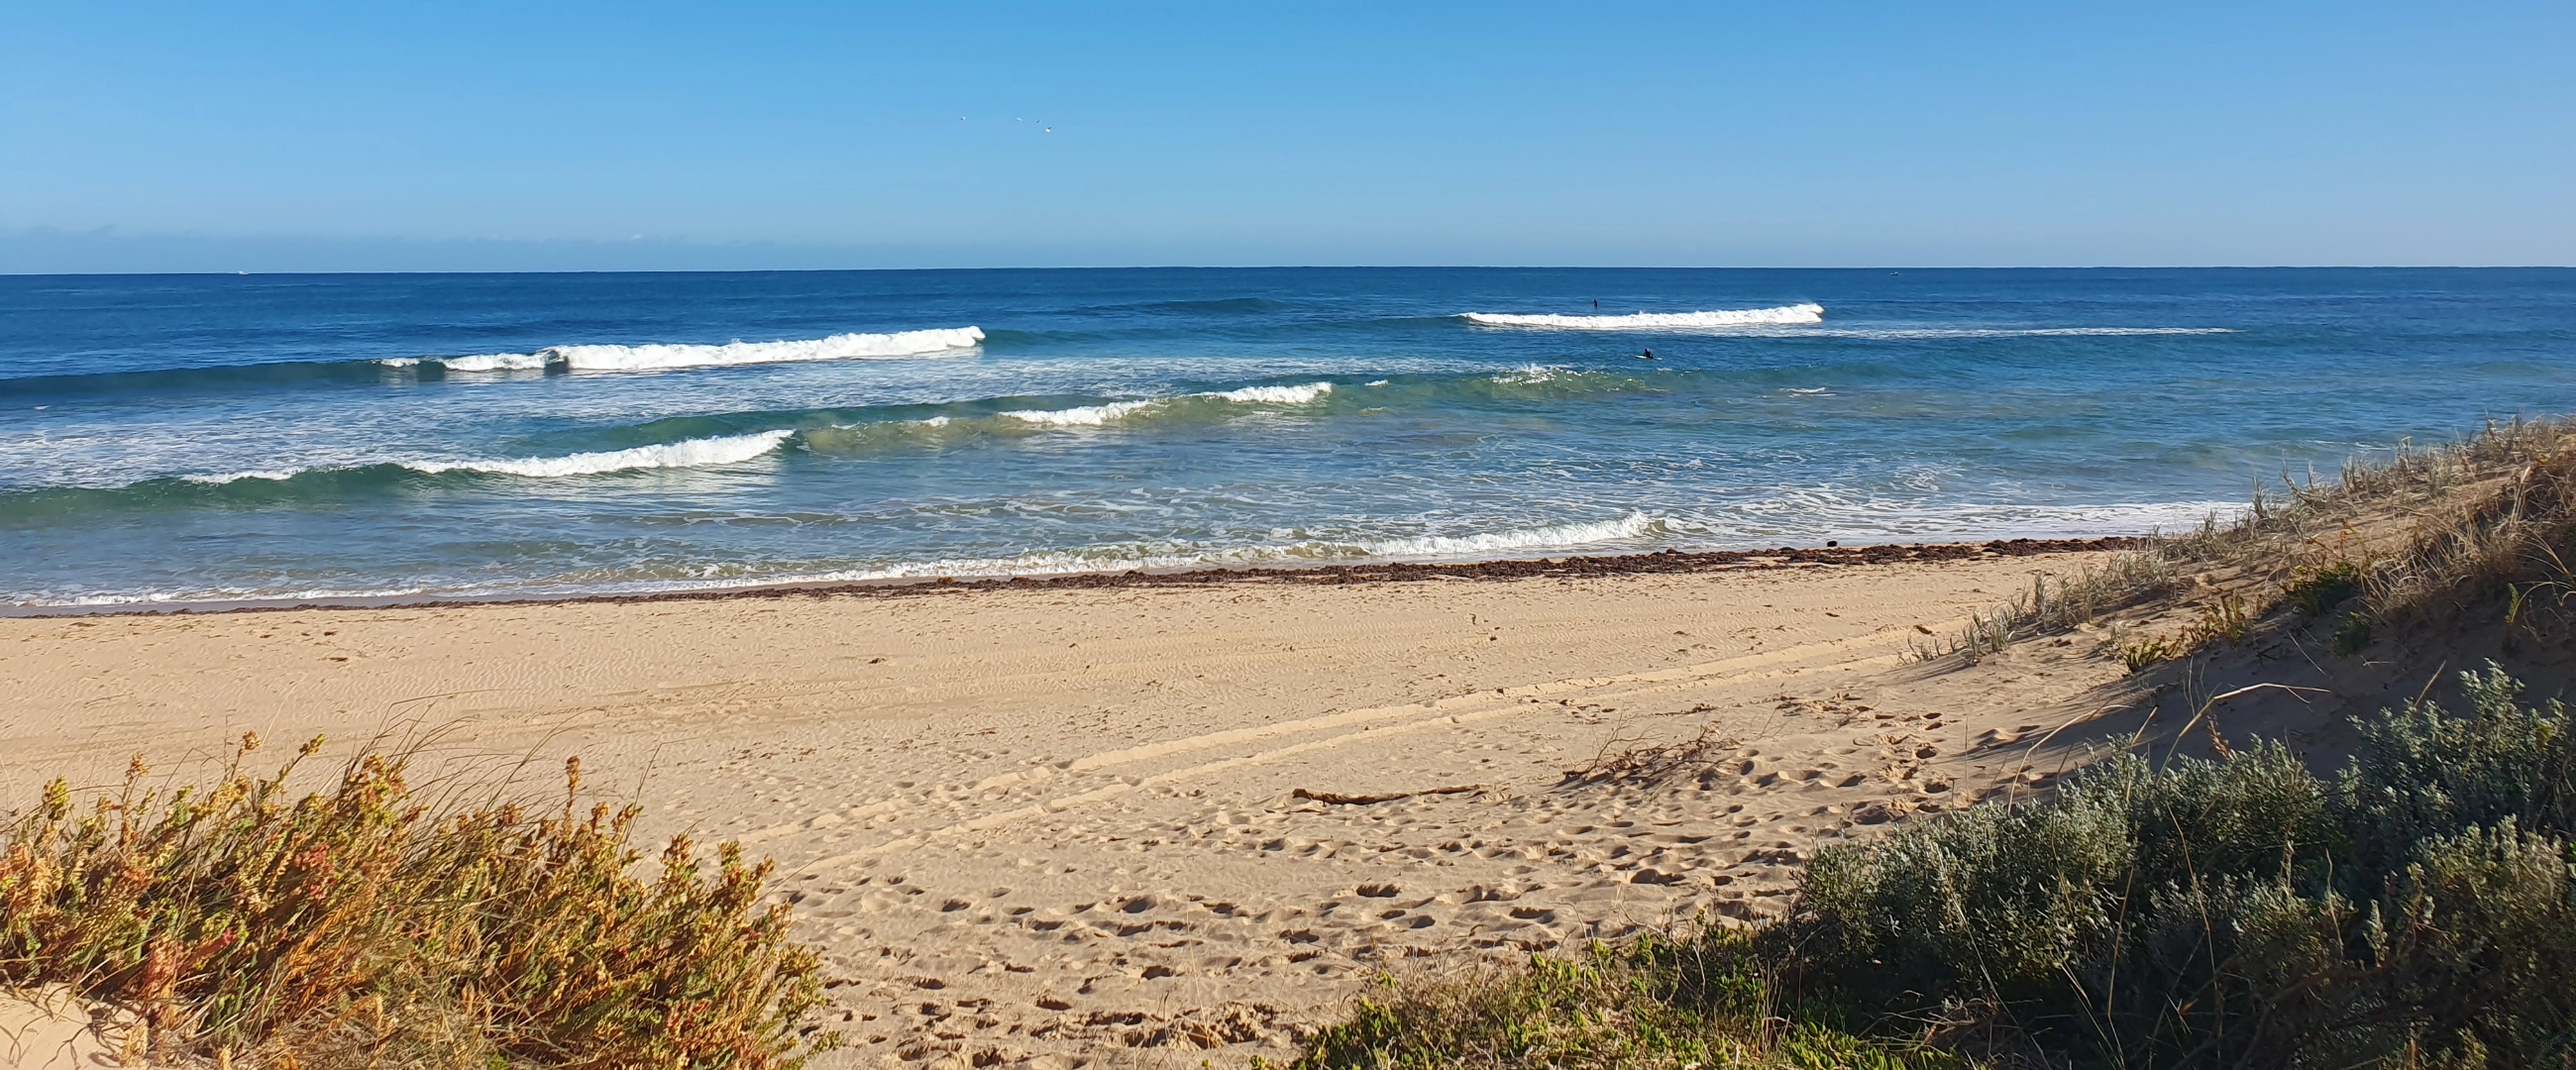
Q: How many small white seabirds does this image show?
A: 4